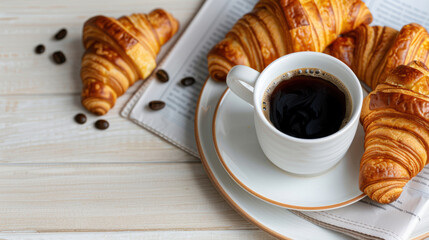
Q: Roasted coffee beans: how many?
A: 8